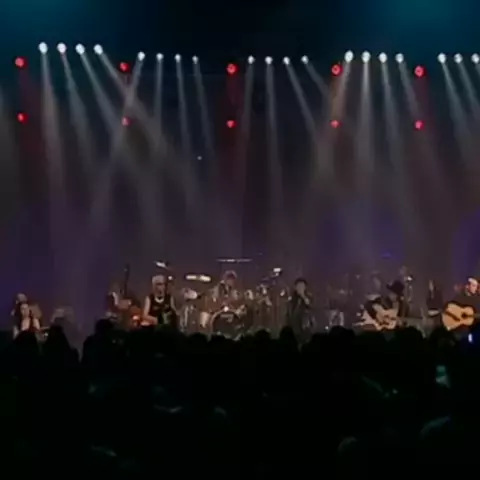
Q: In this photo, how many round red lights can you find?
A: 10